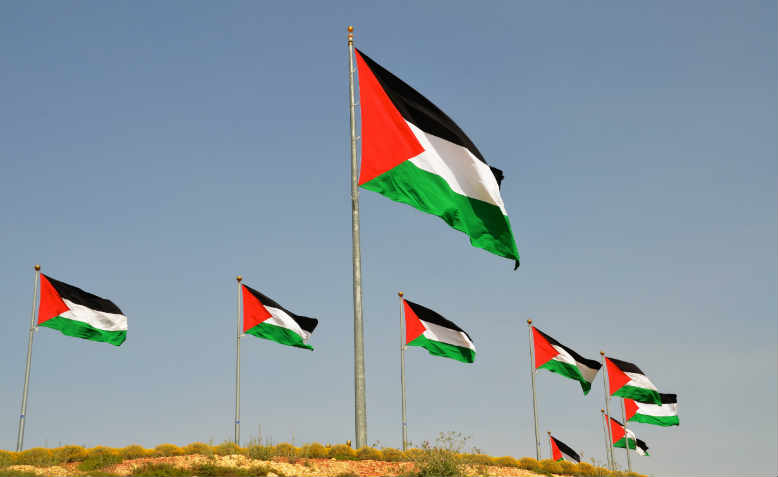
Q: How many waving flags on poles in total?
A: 9